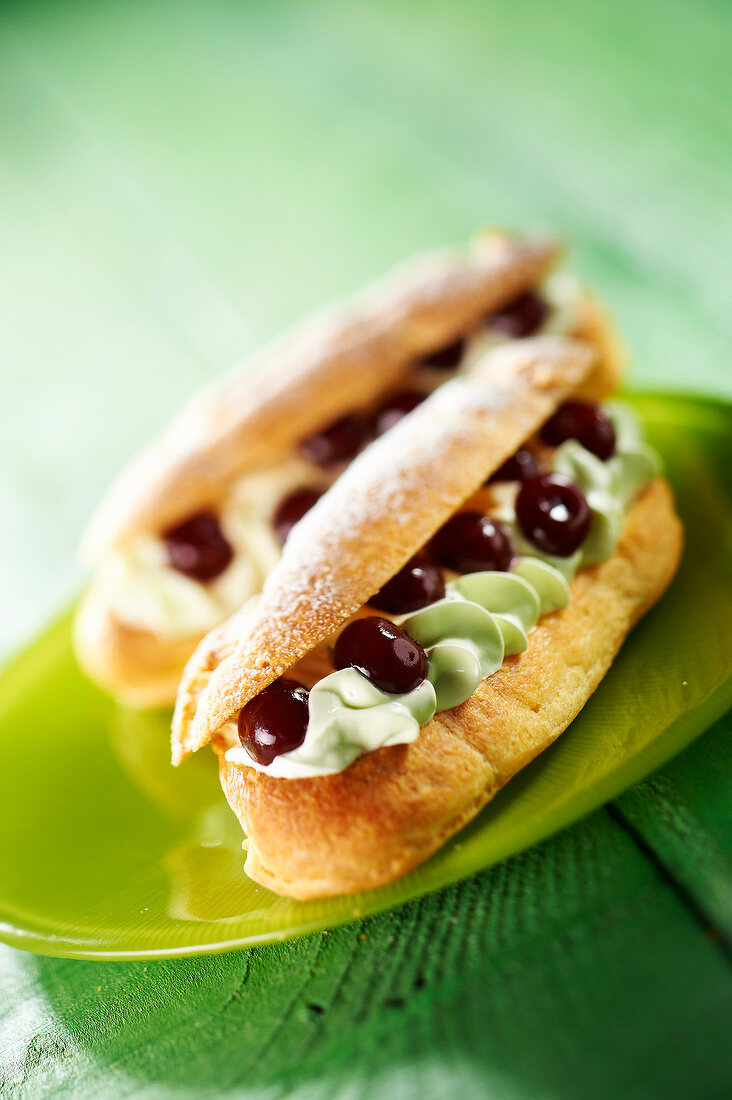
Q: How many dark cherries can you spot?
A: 13